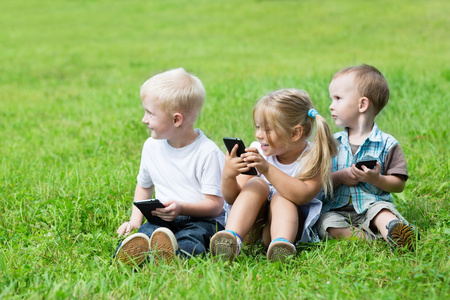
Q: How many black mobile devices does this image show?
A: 3